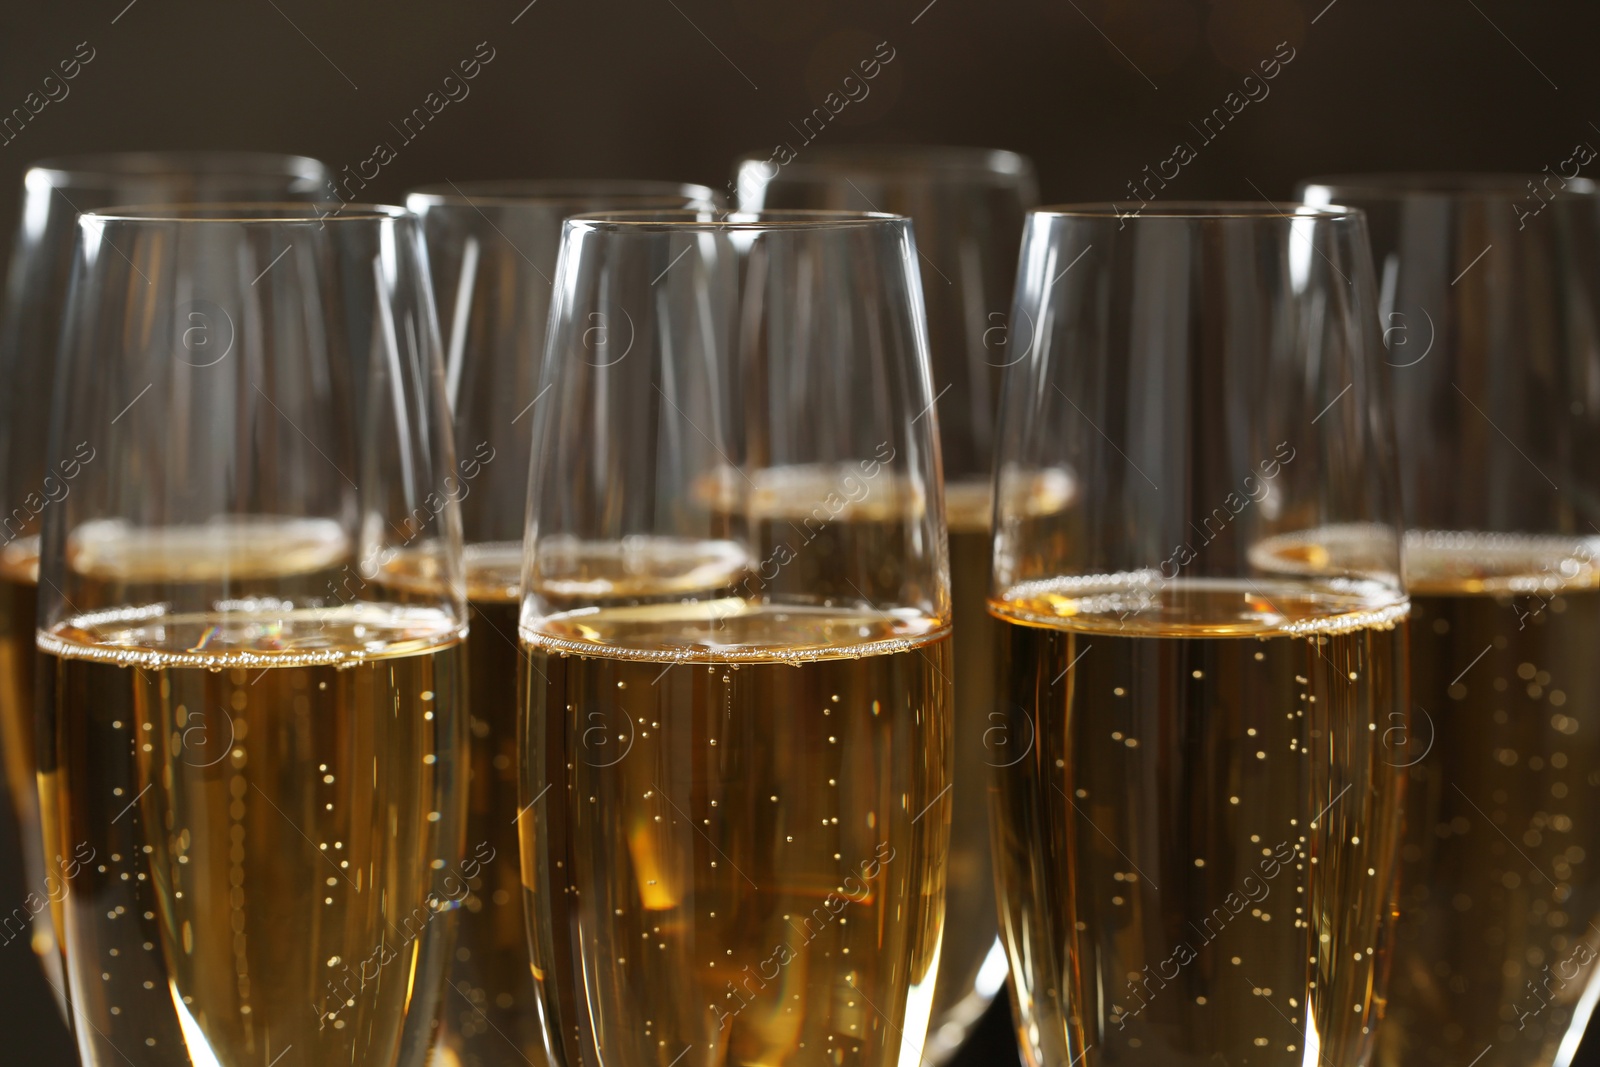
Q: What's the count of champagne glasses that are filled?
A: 7